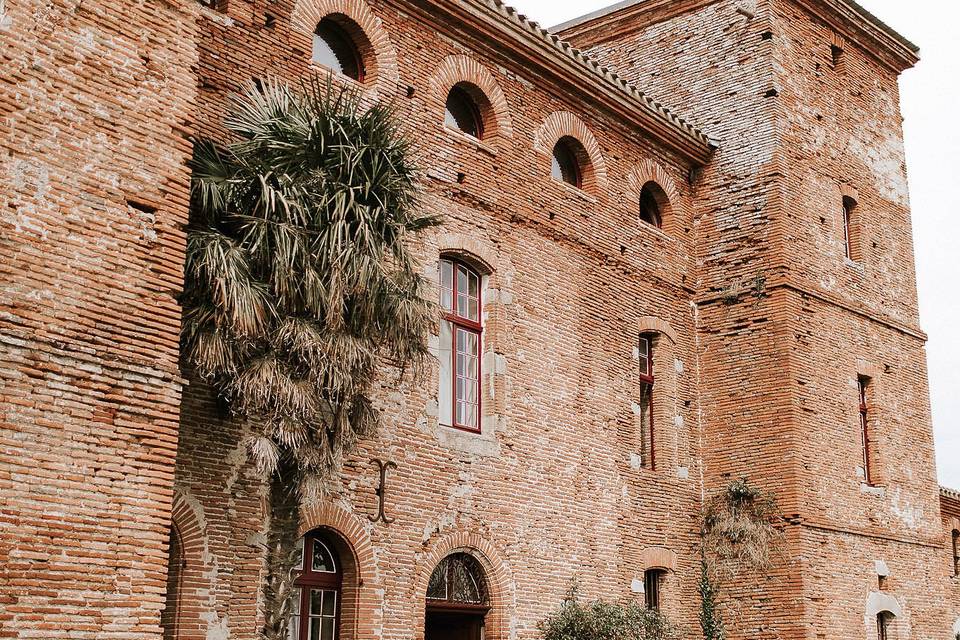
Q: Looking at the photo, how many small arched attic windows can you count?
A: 4